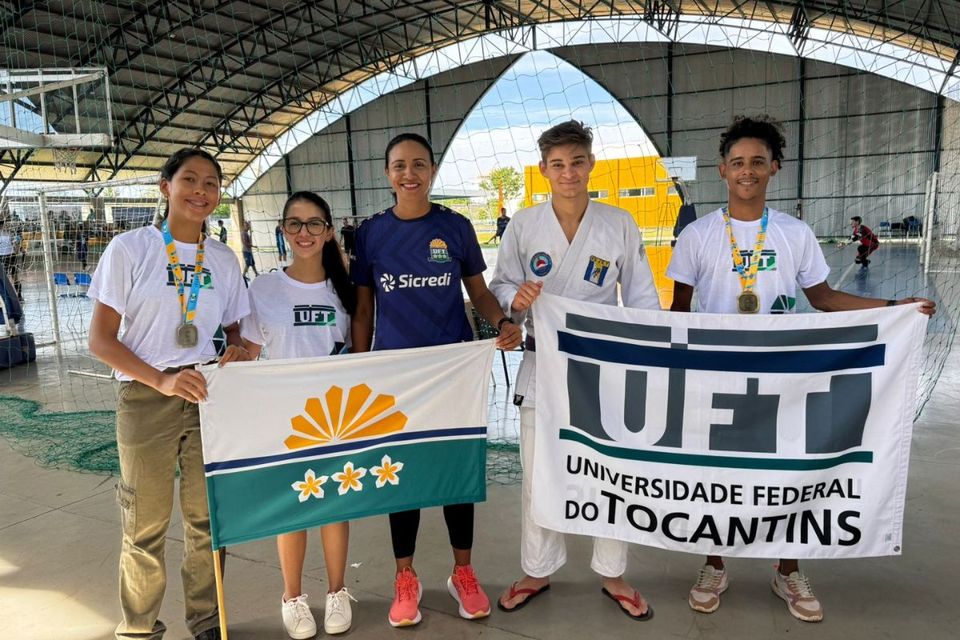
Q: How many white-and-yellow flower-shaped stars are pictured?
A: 3